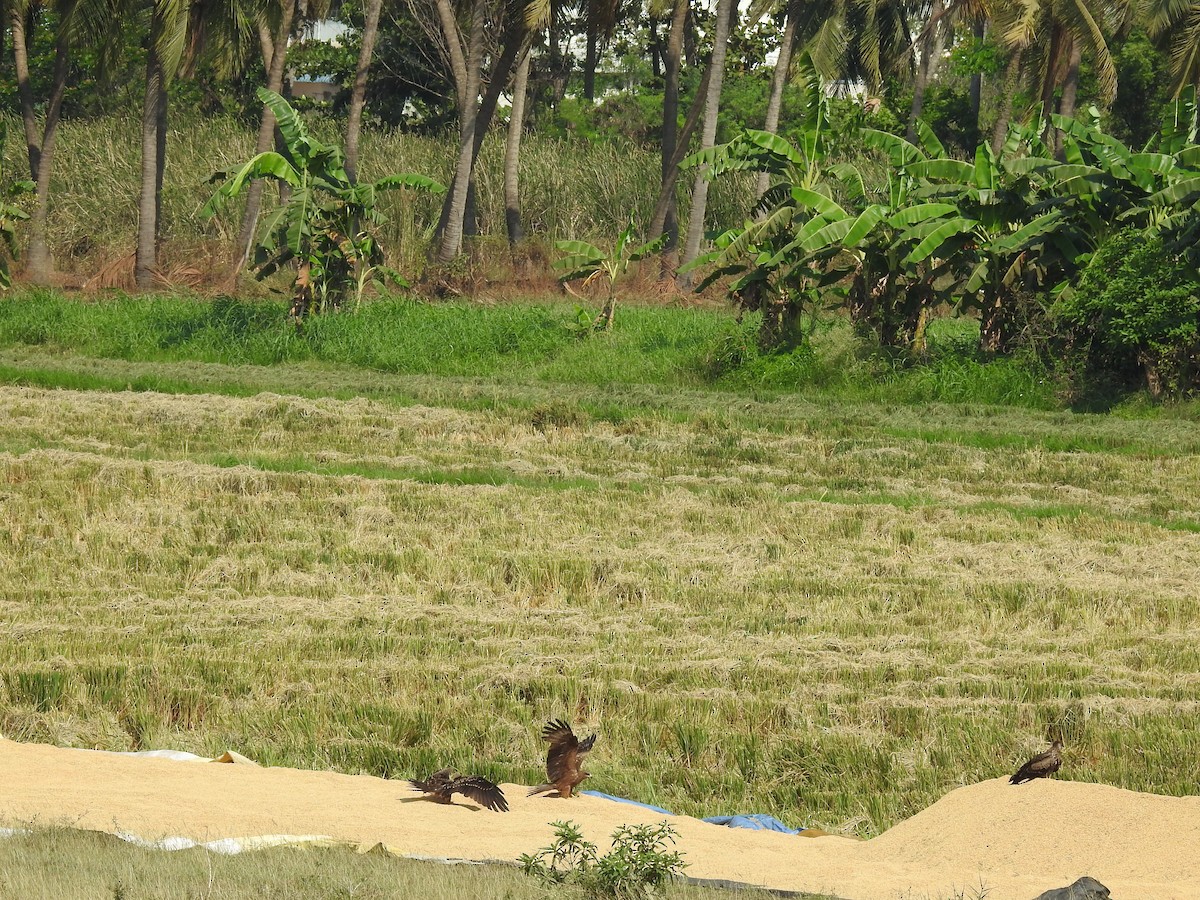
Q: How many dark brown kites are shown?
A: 3